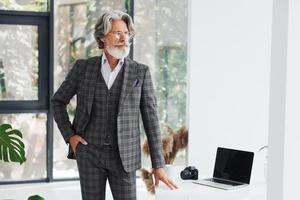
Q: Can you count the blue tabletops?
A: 0